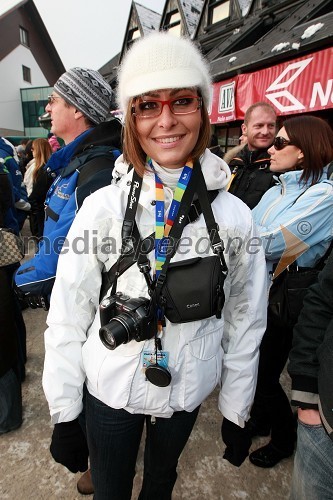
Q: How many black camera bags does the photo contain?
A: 1